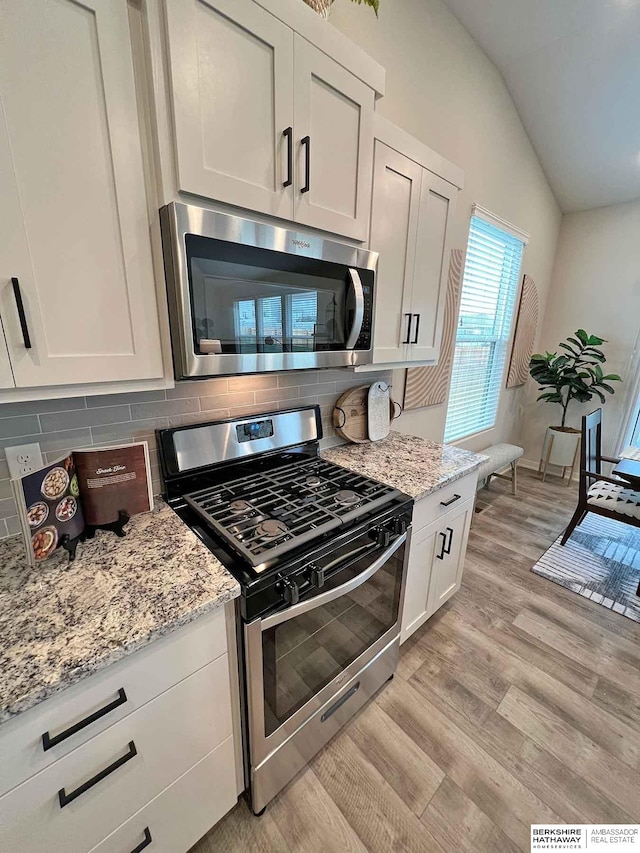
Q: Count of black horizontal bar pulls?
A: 4